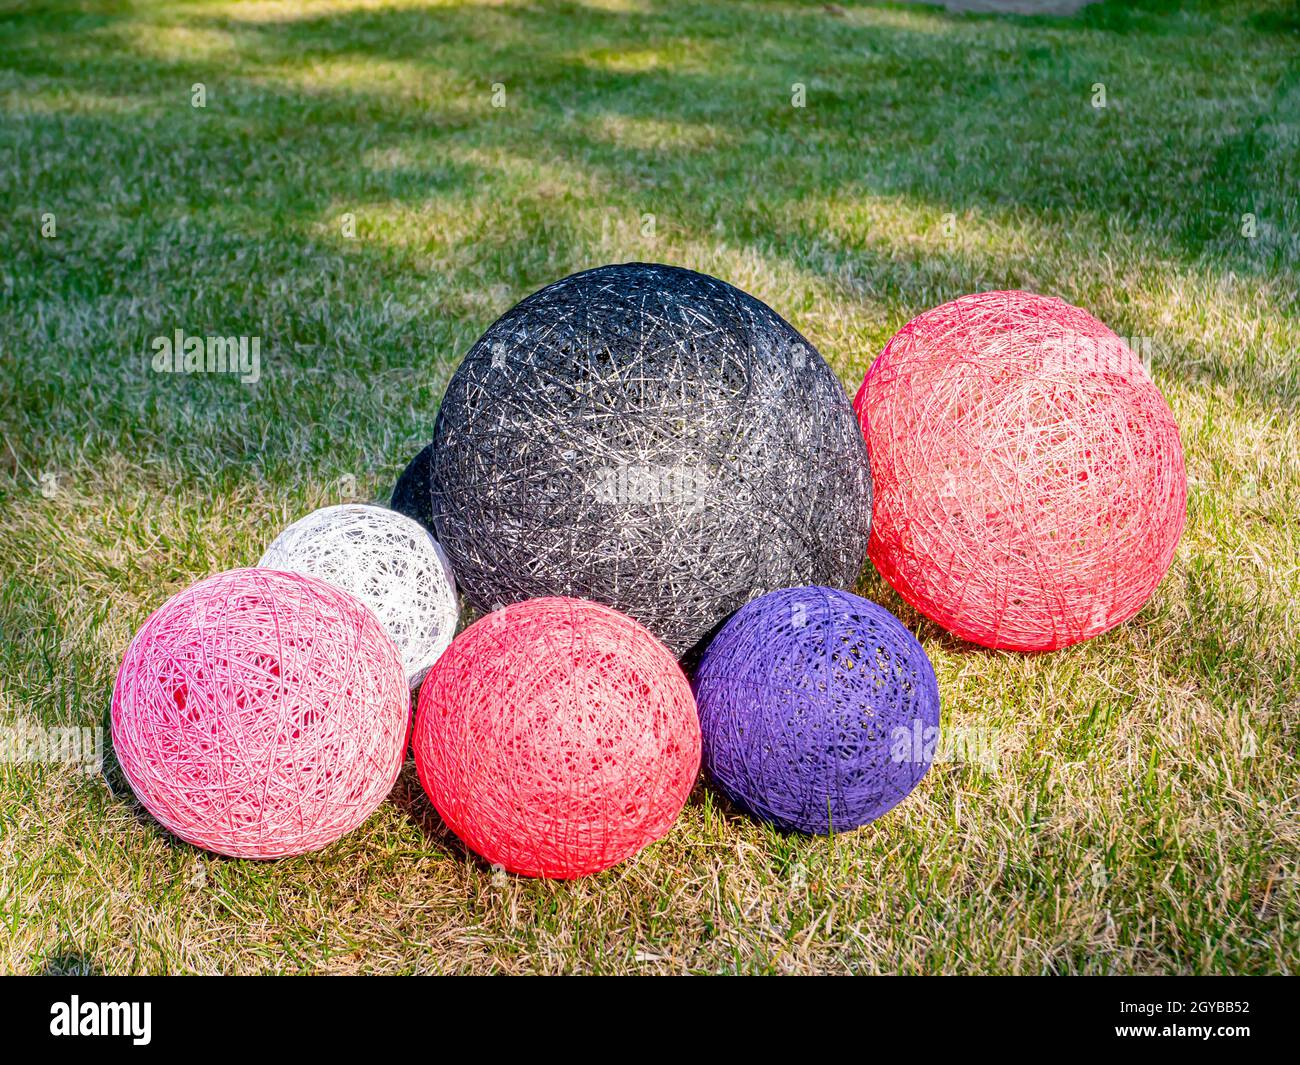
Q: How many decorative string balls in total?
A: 7